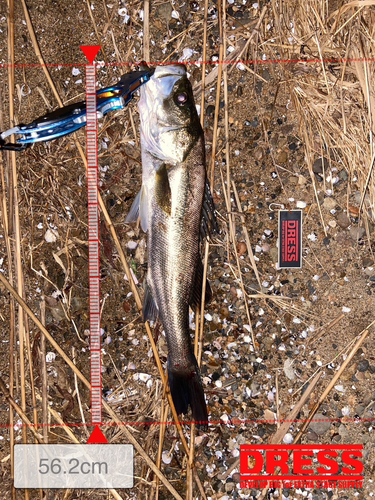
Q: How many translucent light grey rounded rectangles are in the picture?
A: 1